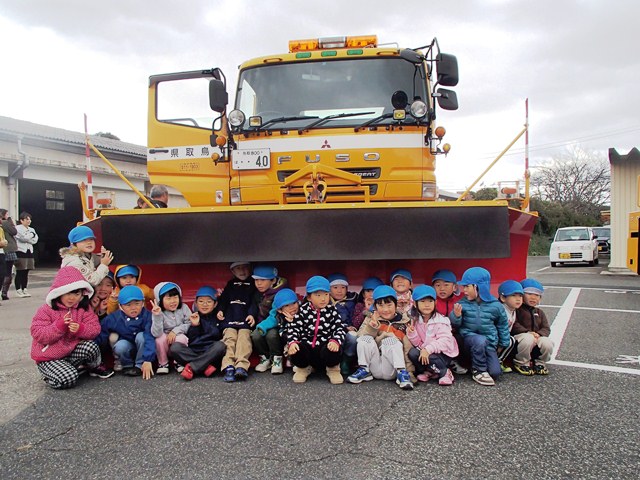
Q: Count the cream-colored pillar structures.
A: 1